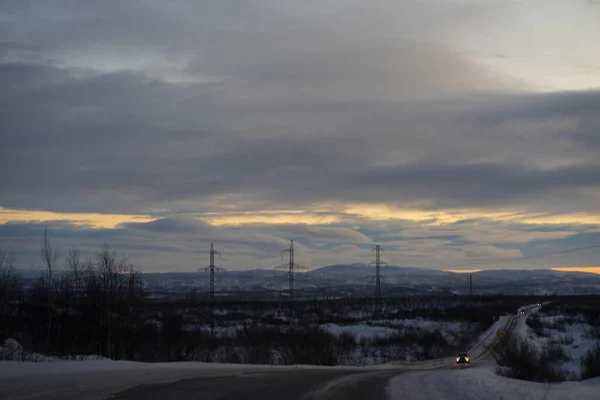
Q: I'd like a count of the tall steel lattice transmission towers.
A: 3